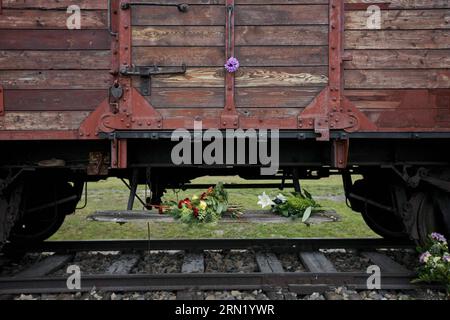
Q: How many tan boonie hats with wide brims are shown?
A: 0